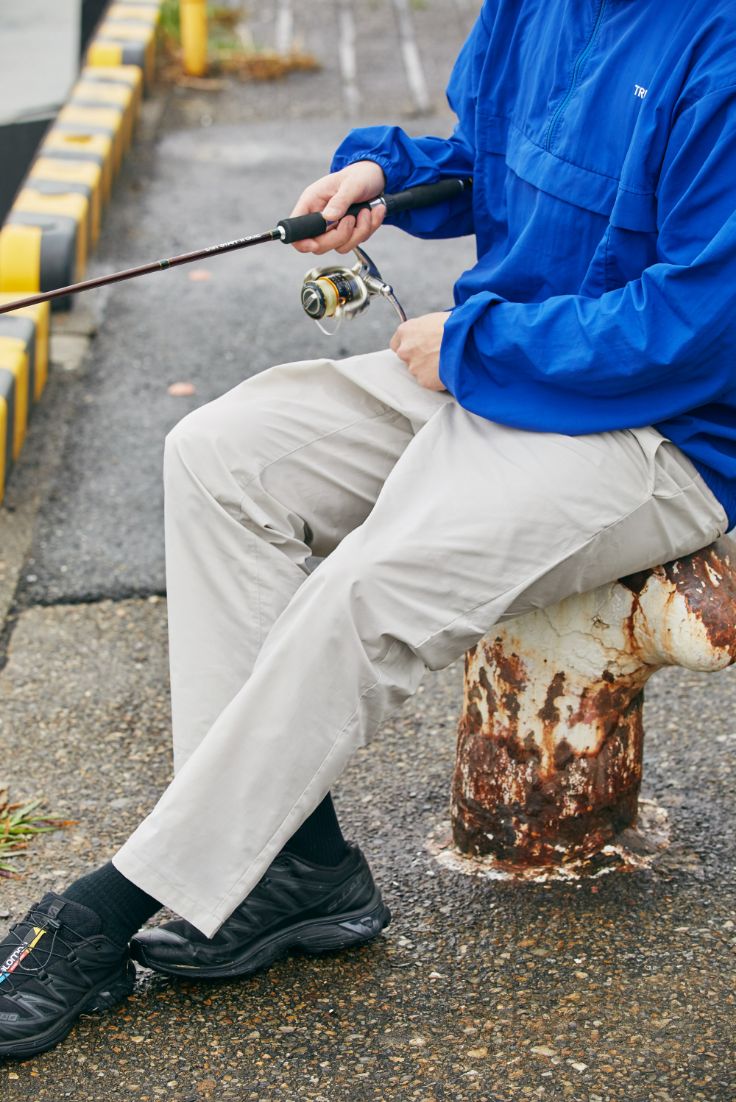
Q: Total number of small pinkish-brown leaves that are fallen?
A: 2